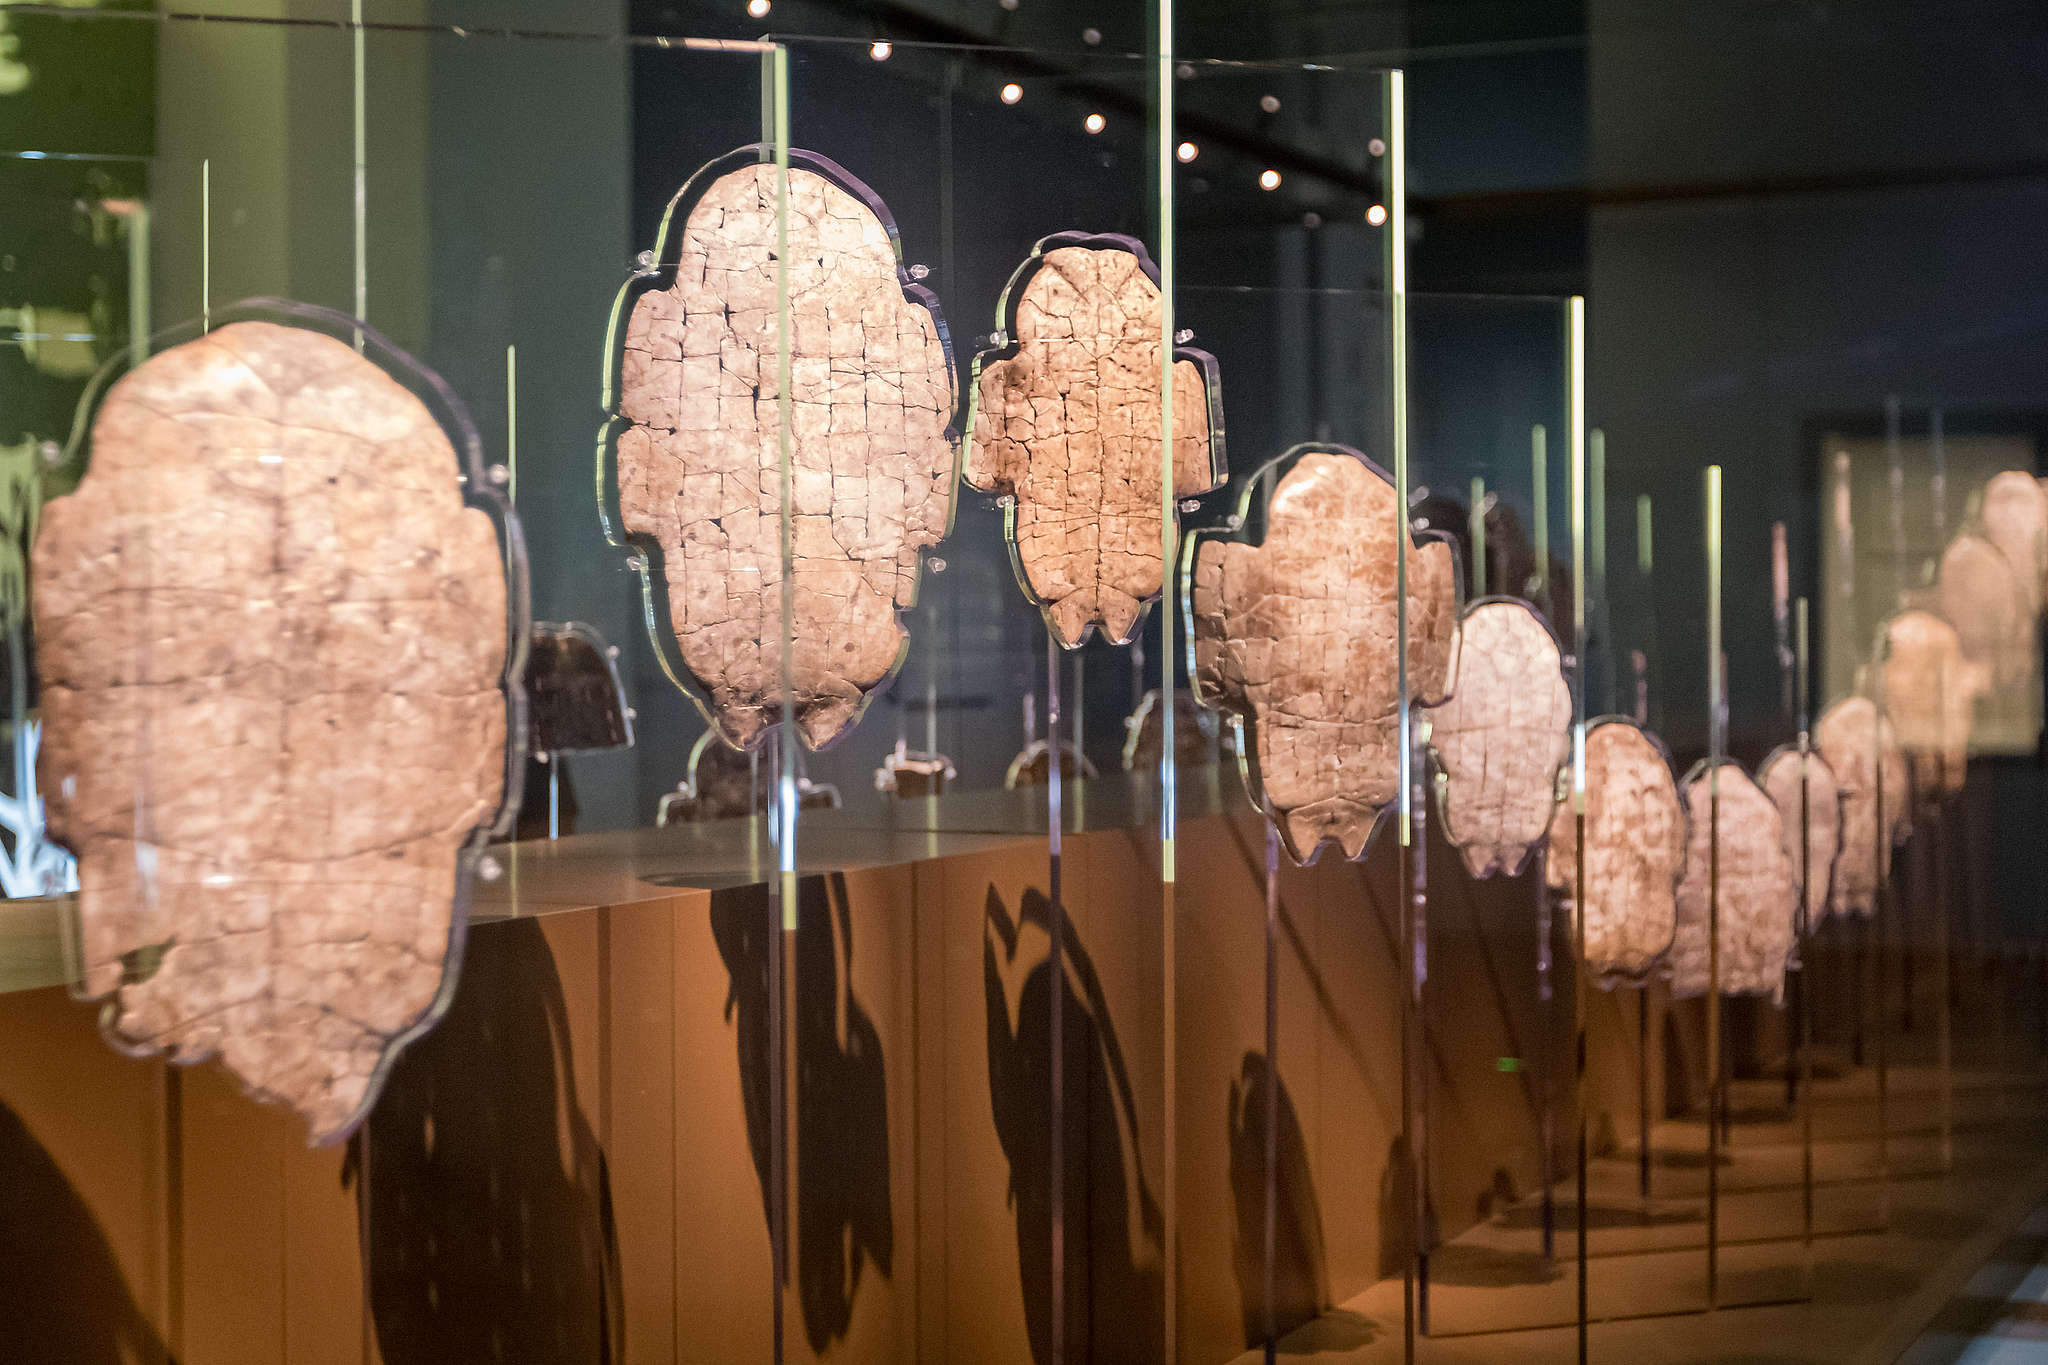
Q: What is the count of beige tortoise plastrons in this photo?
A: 12